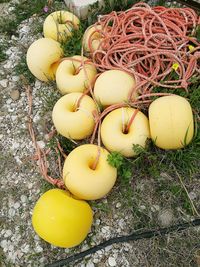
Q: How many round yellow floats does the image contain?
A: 10